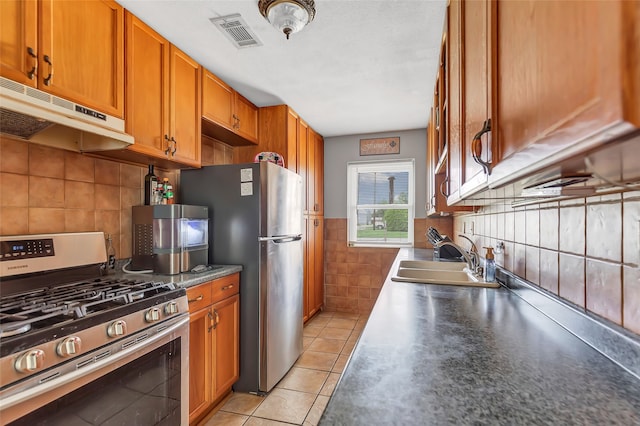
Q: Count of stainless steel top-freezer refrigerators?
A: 1